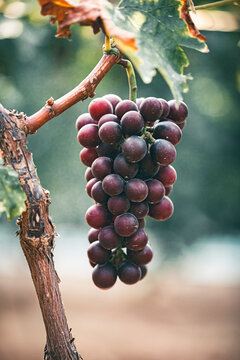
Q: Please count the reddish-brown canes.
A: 1